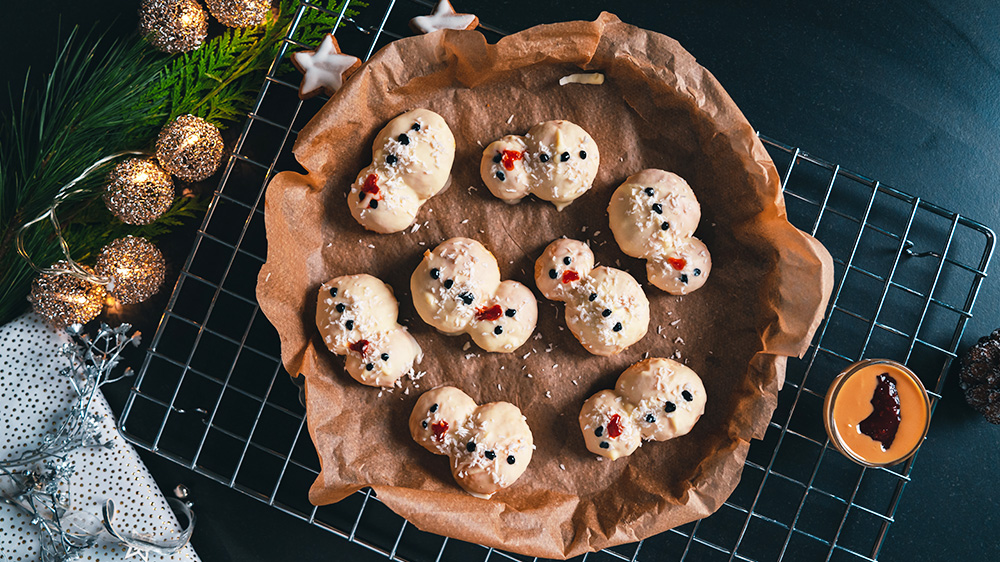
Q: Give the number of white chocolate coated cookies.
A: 8